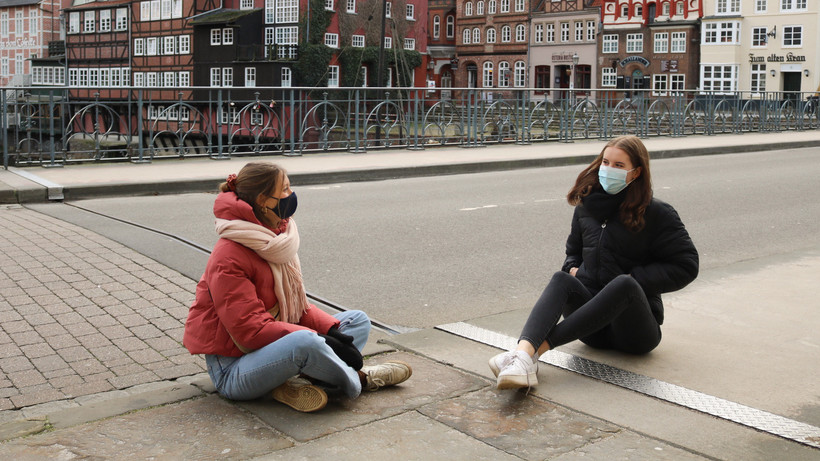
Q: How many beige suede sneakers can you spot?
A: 2